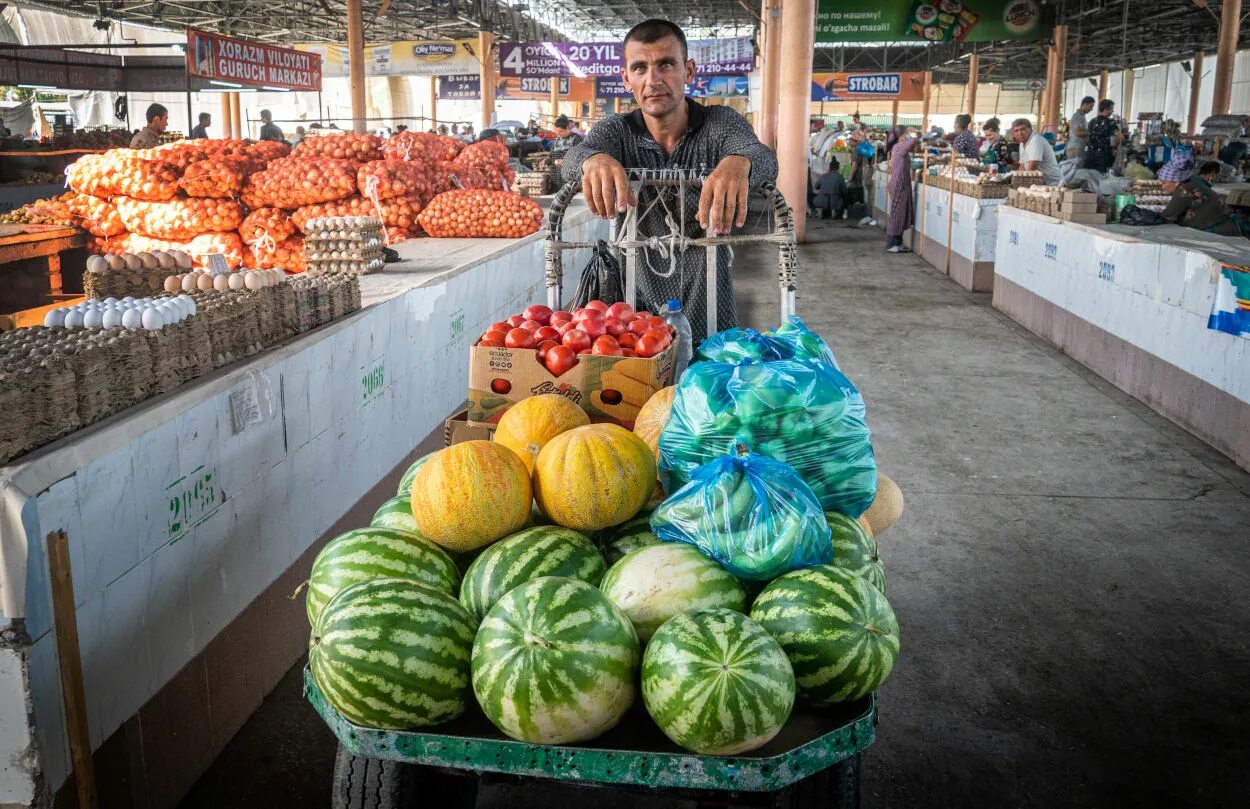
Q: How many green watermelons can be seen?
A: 11